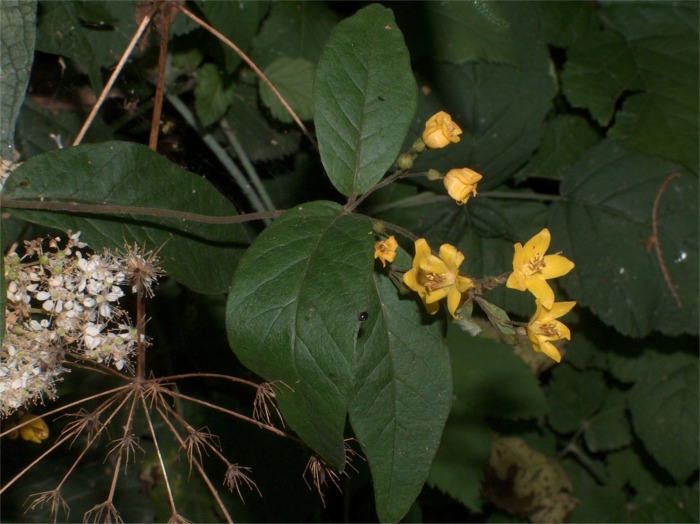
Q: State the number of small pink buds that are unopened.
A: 0